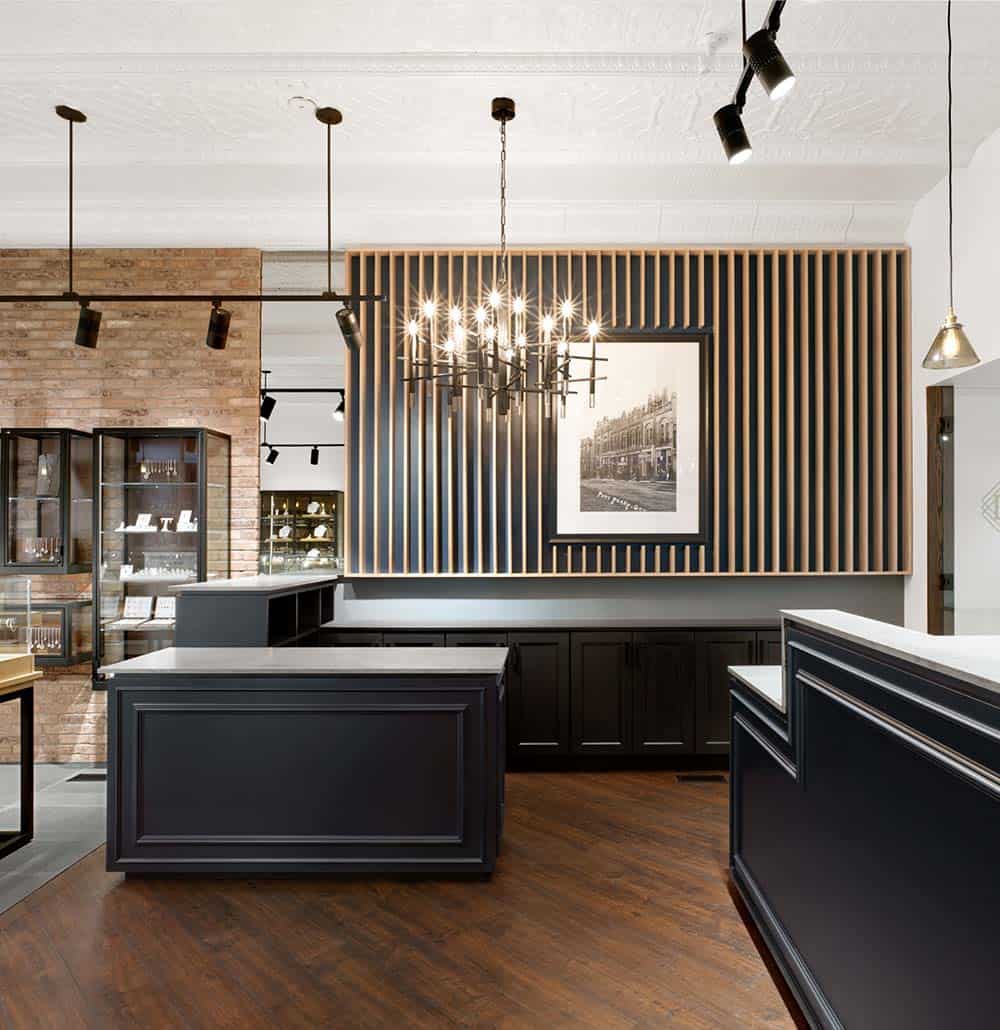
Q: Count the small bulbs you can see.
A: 15